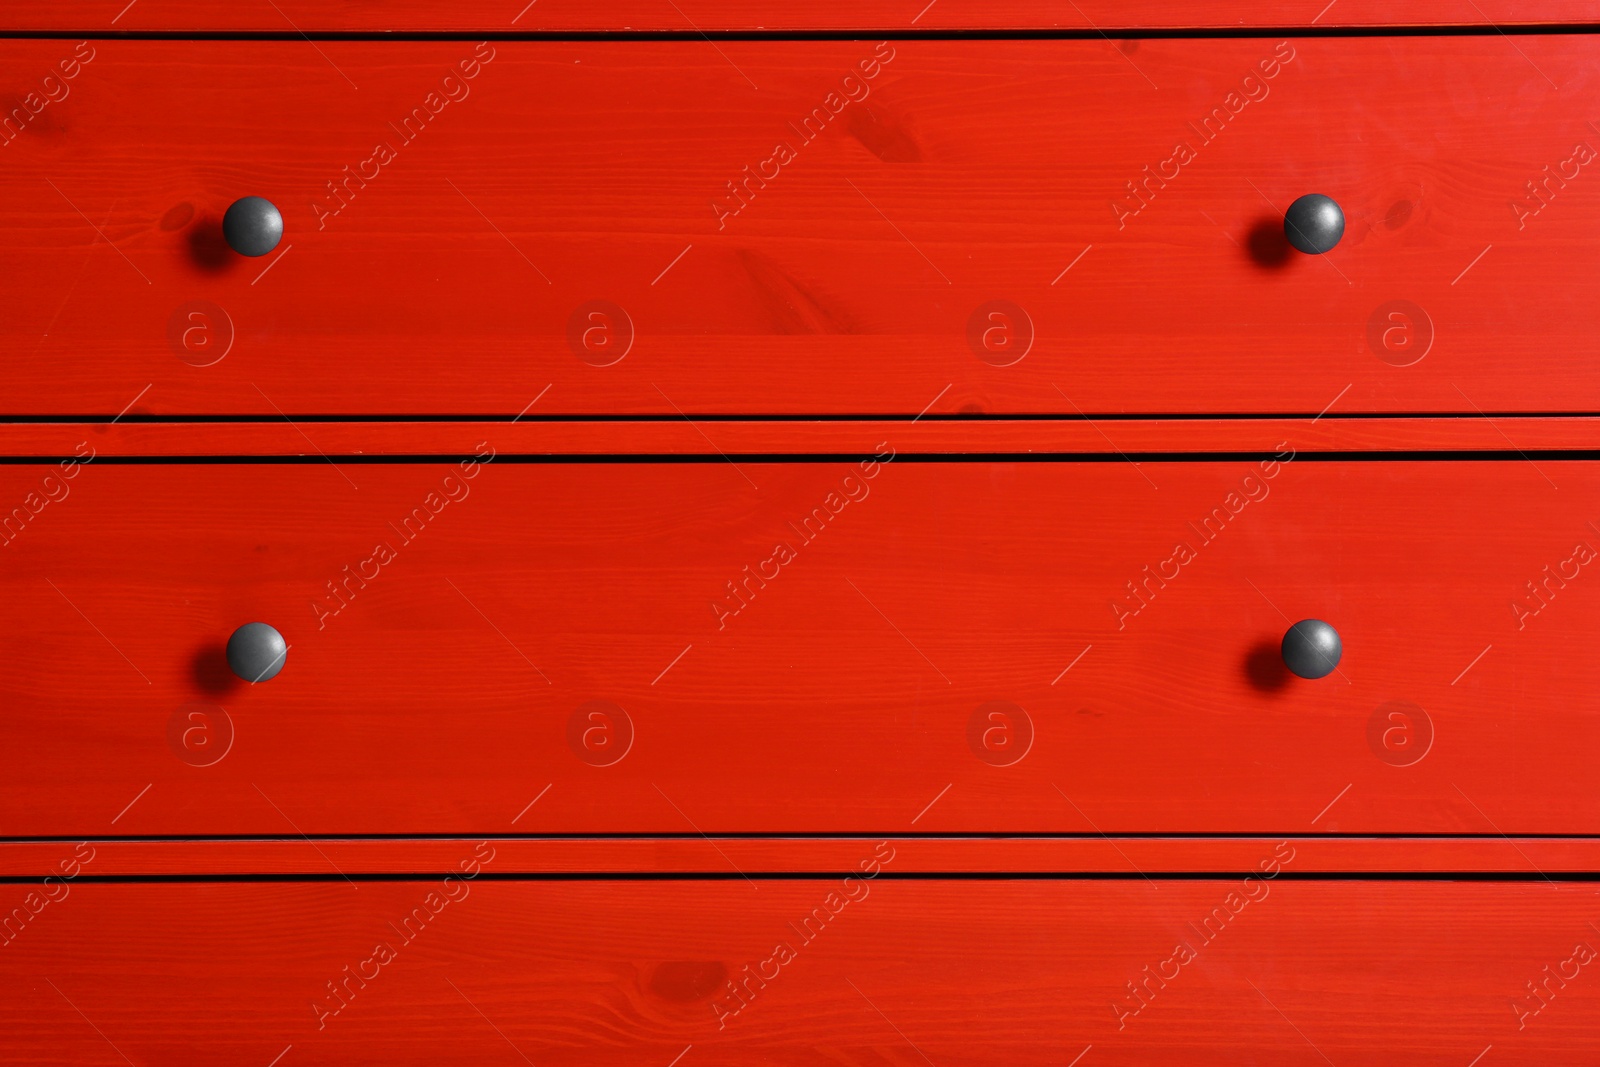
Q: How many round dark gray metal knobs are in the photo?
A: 4